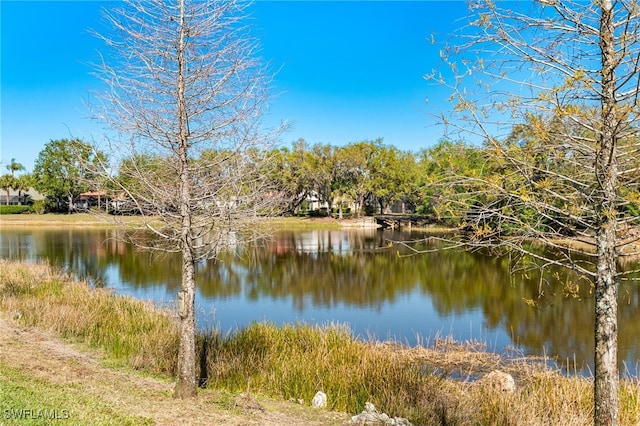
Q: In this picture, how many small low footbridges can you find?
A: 1